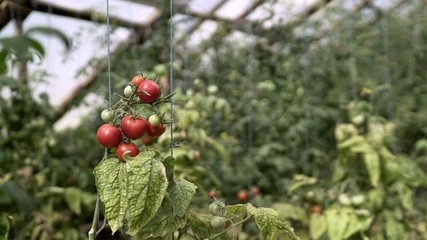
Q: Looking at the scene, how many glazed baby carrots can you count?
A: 0